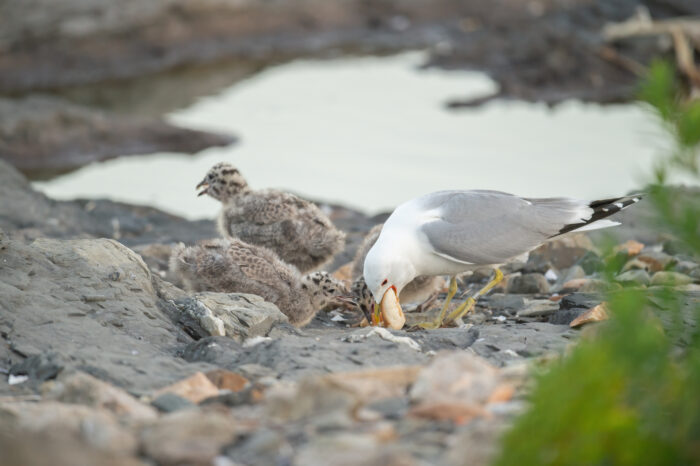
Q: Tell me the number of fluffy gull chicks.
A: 3